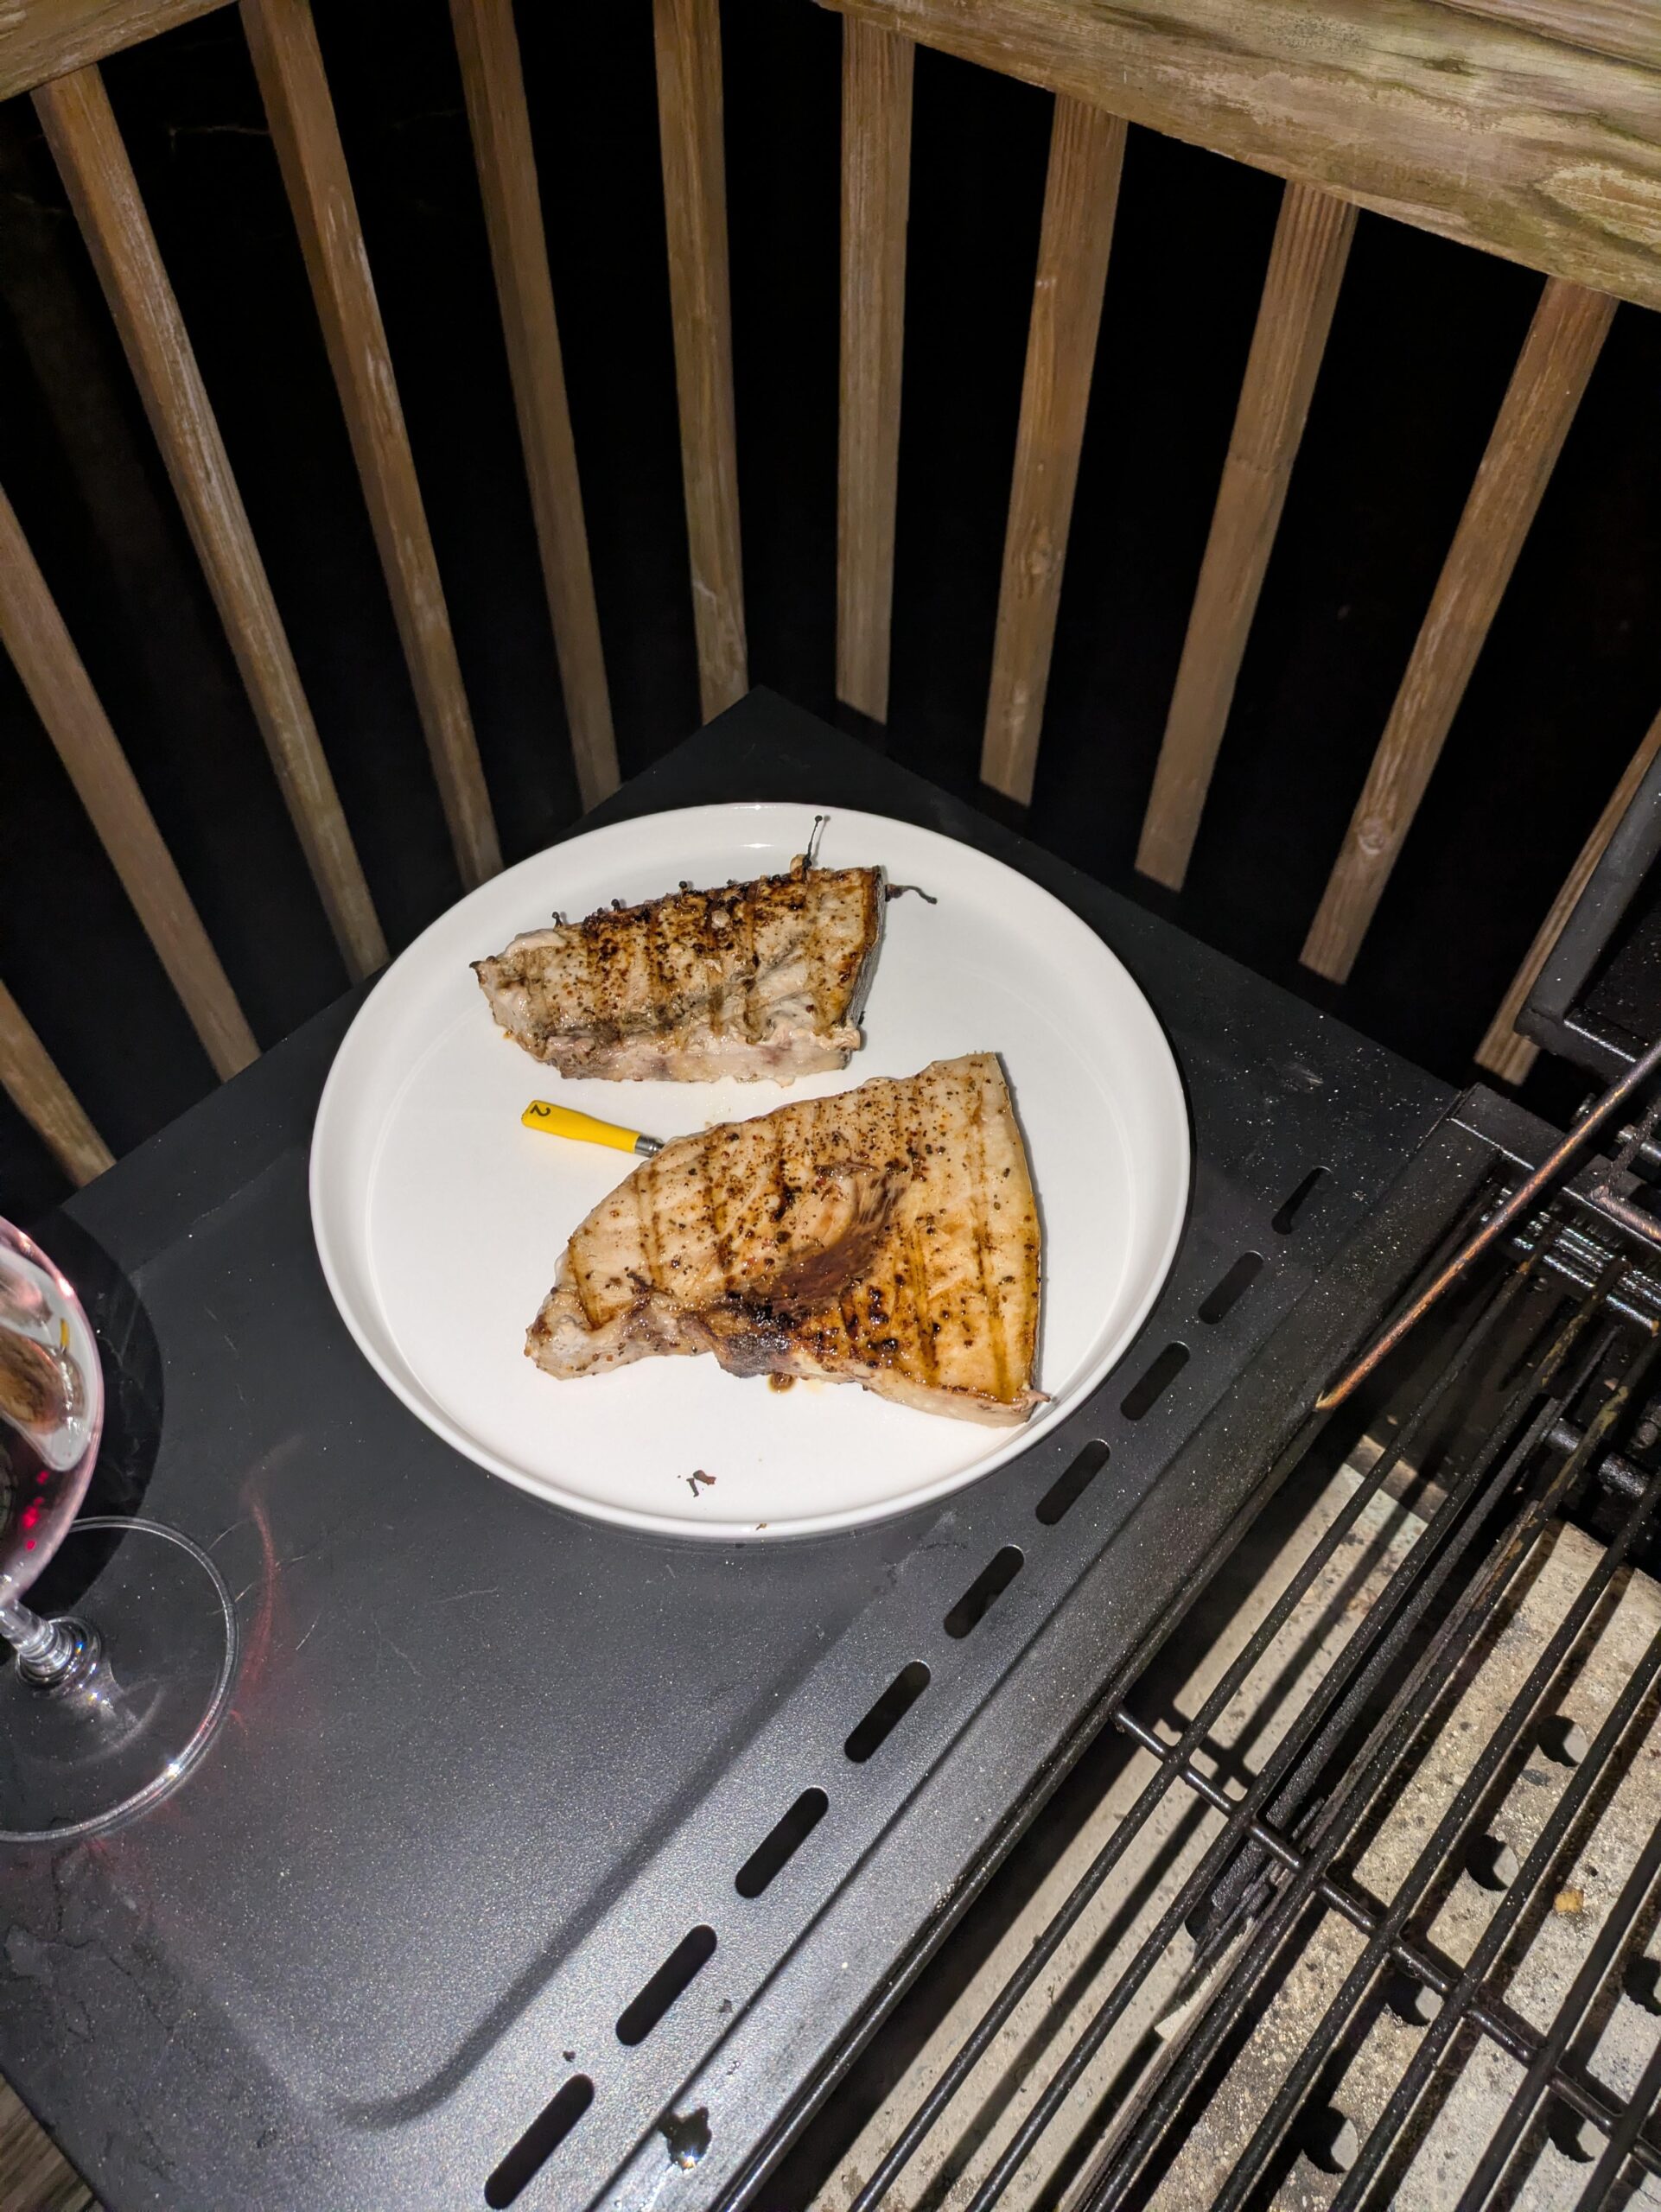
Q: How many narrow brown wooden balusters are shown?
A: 11